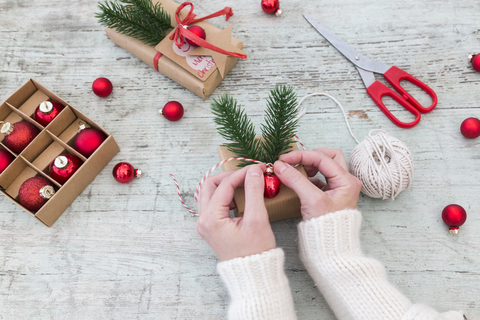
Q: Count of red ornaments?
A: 15